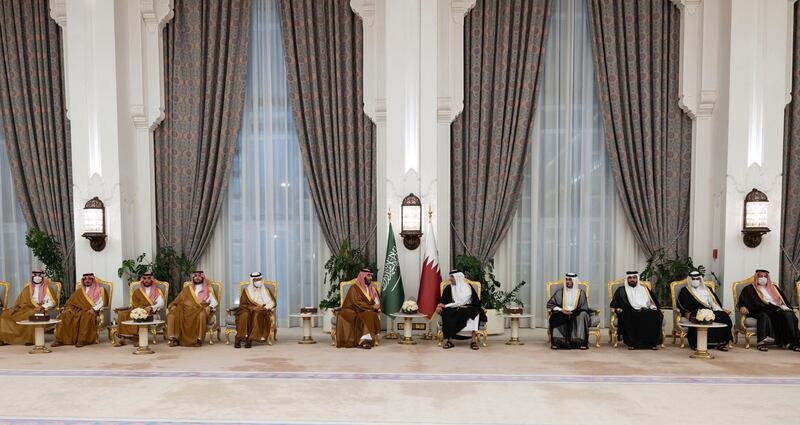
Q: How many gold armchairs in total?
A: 13